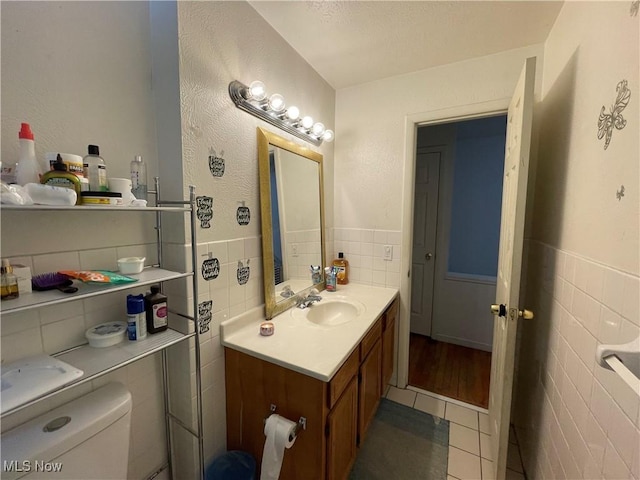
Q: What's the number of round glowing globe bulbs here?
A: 6